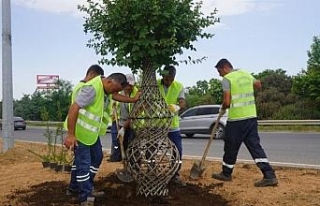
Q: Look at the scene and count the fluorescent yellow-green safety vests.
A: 5